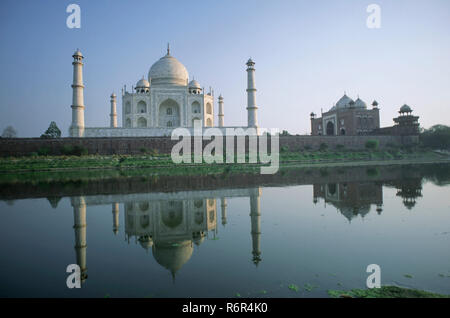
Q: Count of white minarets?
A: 4